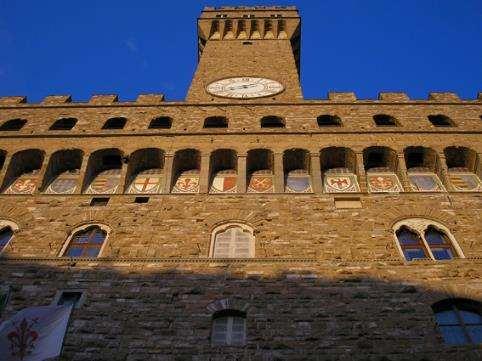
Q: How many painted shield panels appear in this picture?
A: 12